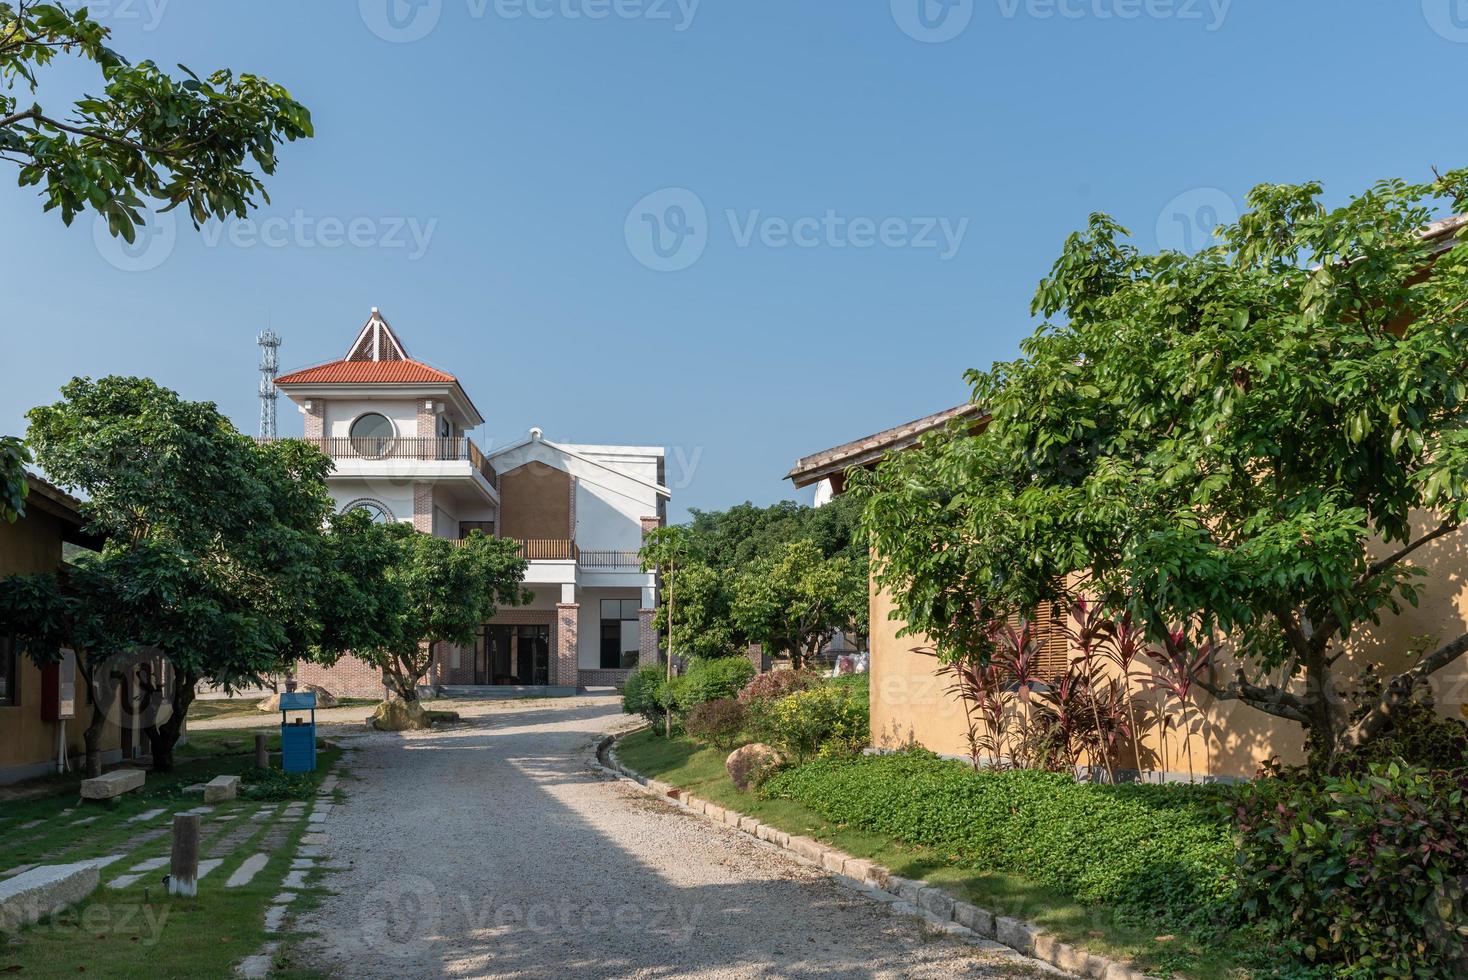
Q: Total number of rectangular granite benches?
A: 3